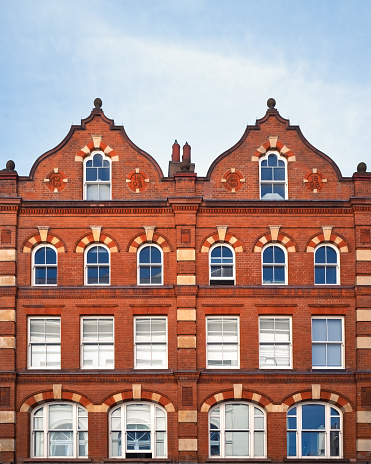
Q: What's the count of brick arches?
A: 12